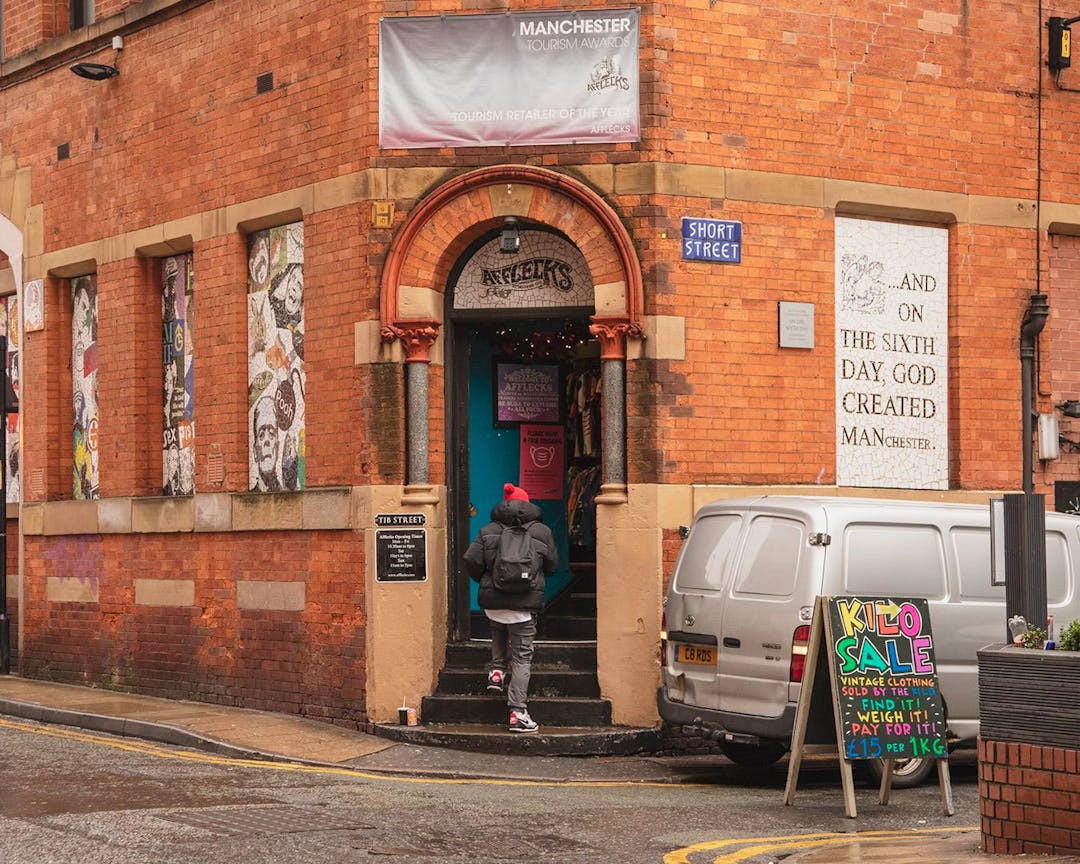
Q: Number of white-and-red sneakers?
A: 2